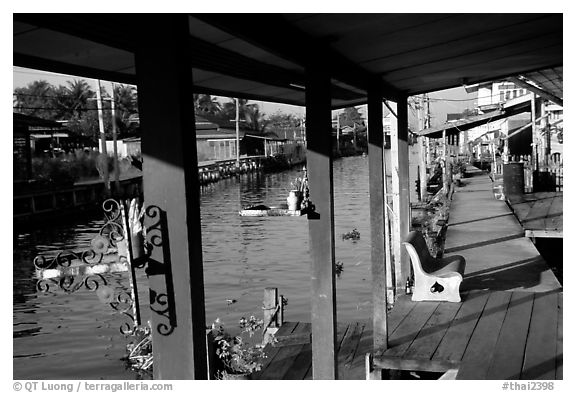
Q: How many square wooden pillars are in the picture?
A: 4